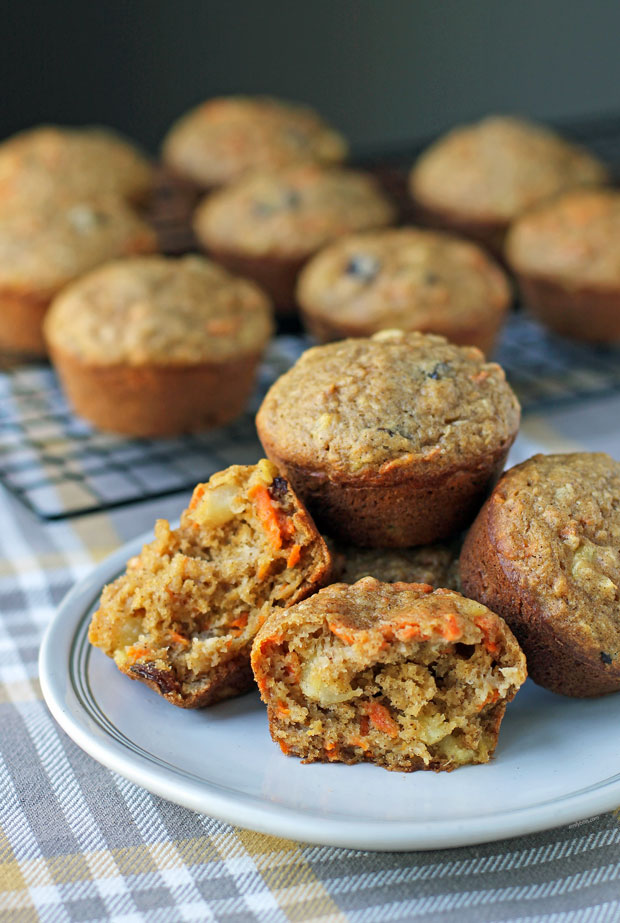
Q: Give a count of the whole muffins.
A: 10